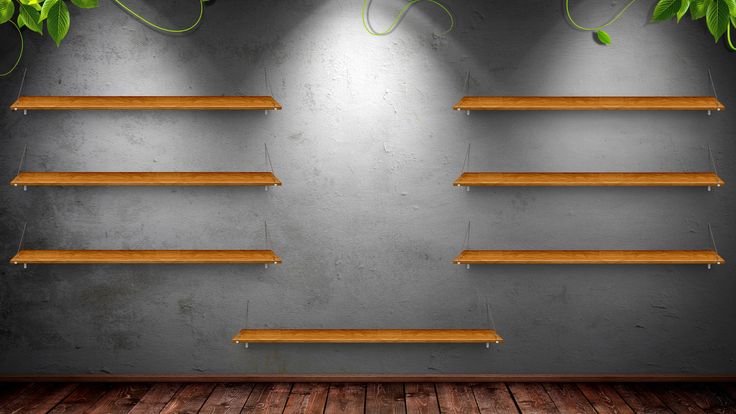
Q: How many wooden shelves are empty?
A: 7